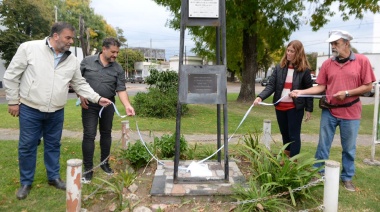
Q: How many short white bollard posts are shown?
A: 4